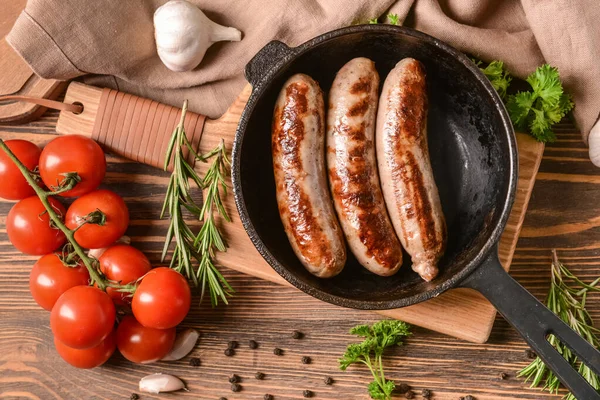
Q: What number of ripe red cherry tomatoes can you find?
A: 10